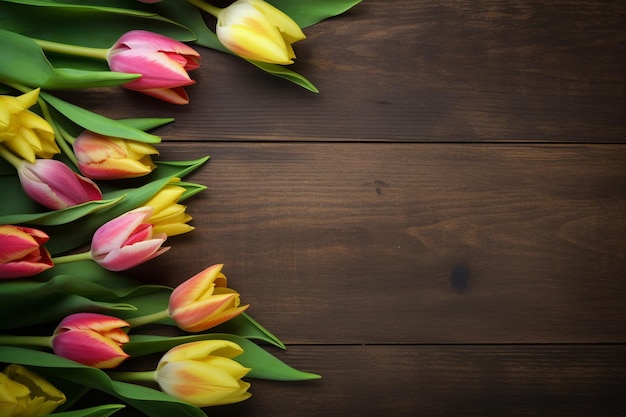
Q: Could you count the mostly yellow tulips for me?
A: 5